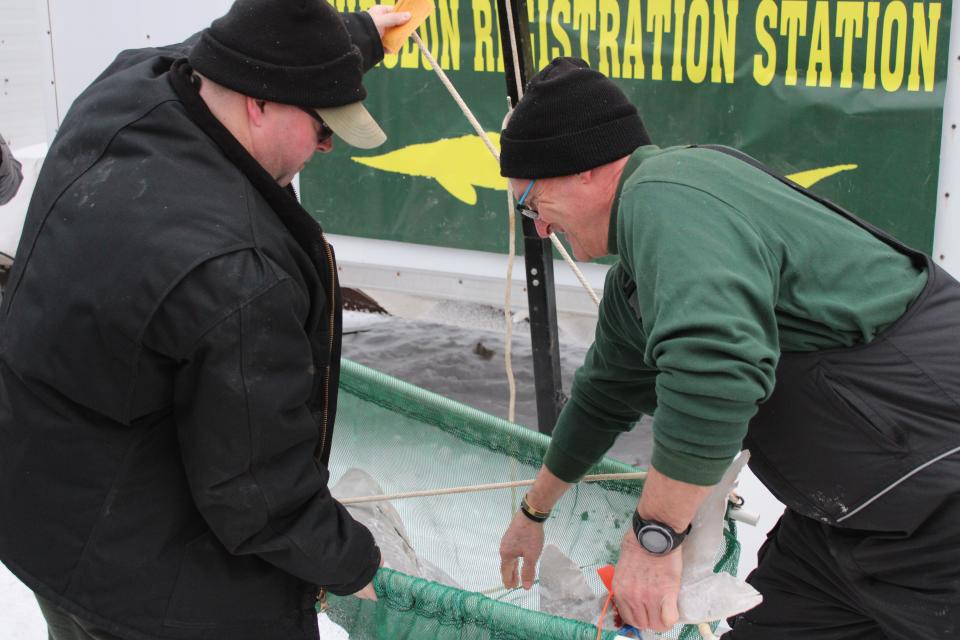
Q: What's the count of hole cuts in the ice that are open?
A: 0